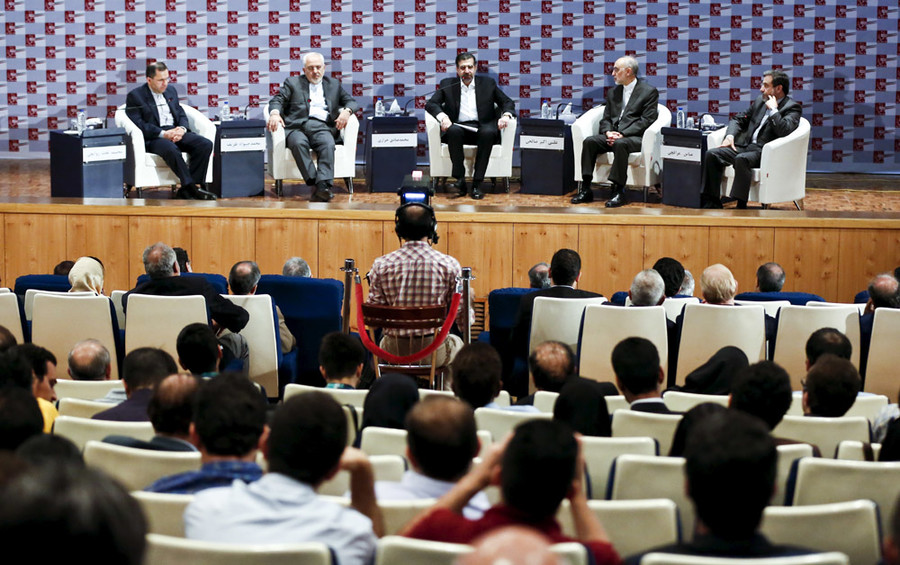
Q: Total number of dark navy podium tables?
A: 5